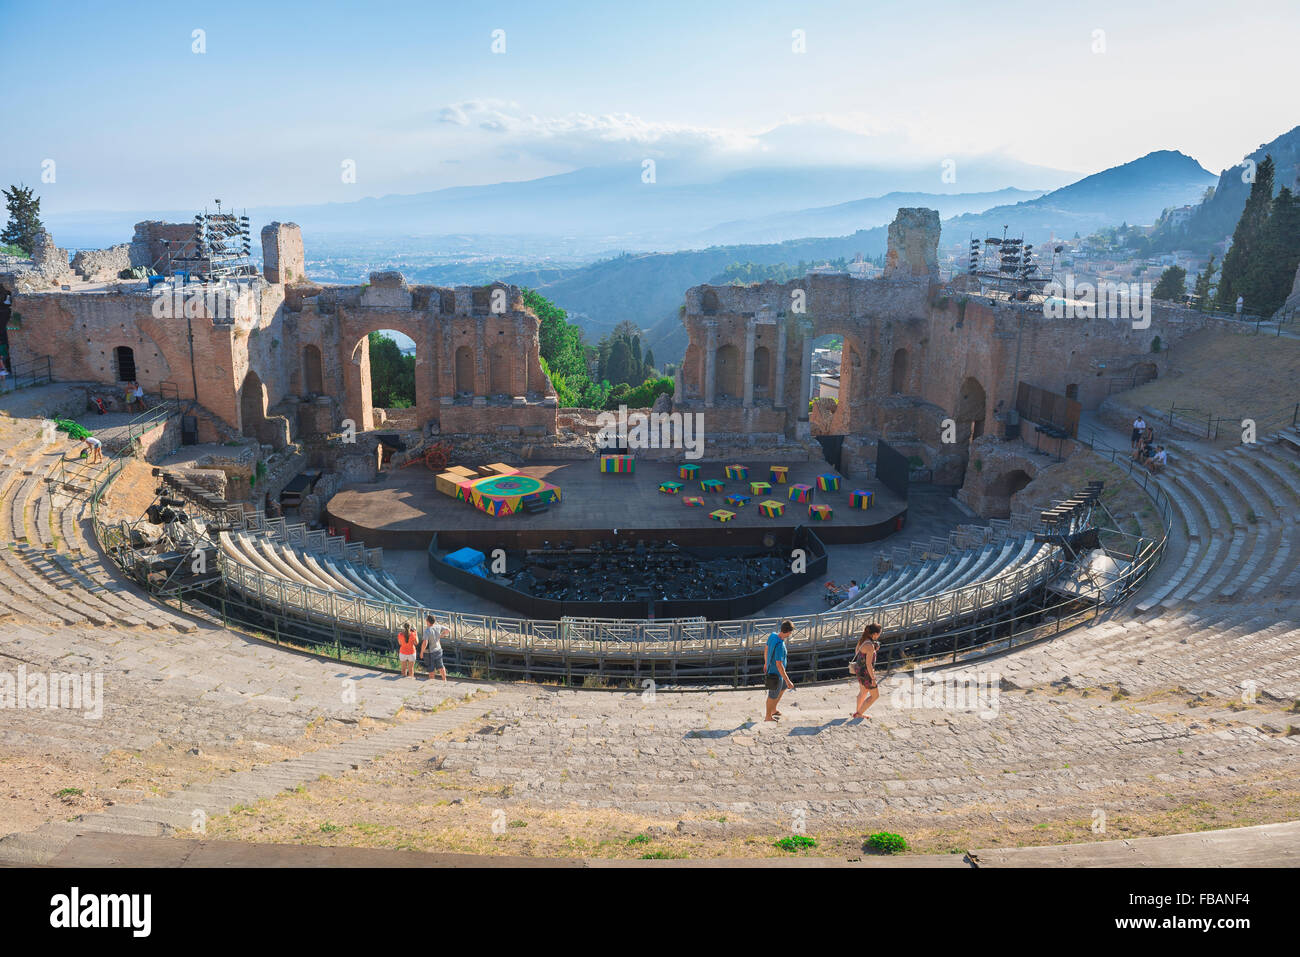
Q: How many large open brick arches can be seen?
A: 2